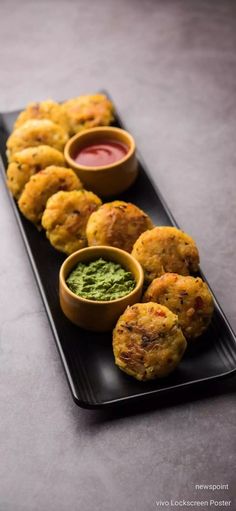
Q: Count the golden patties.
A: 10